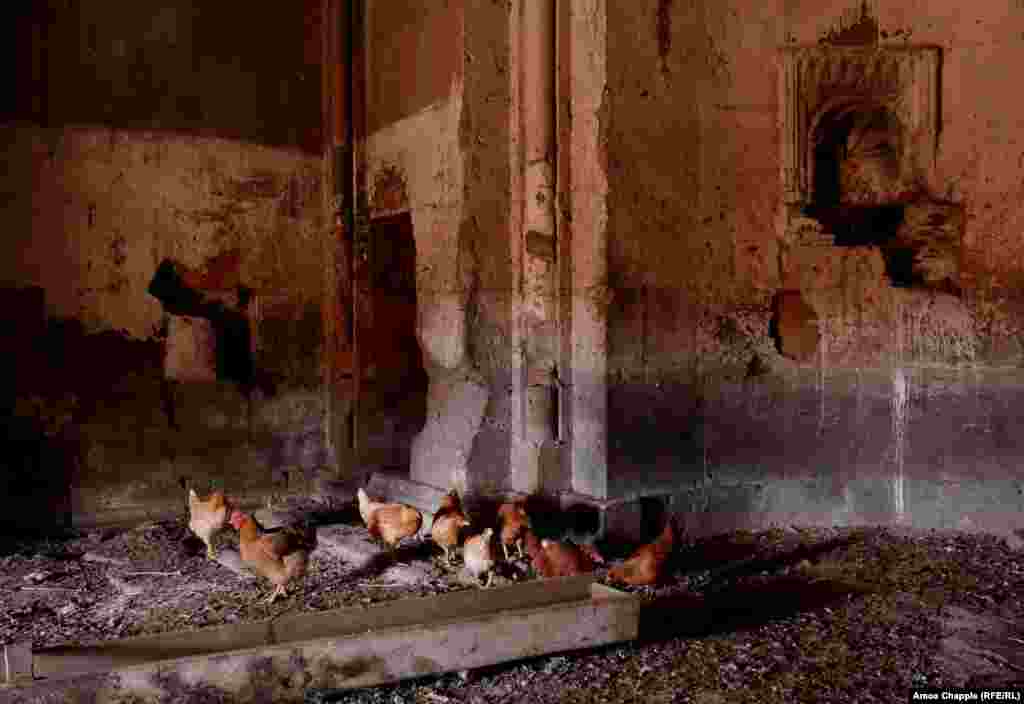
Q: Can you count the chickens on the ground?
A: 8